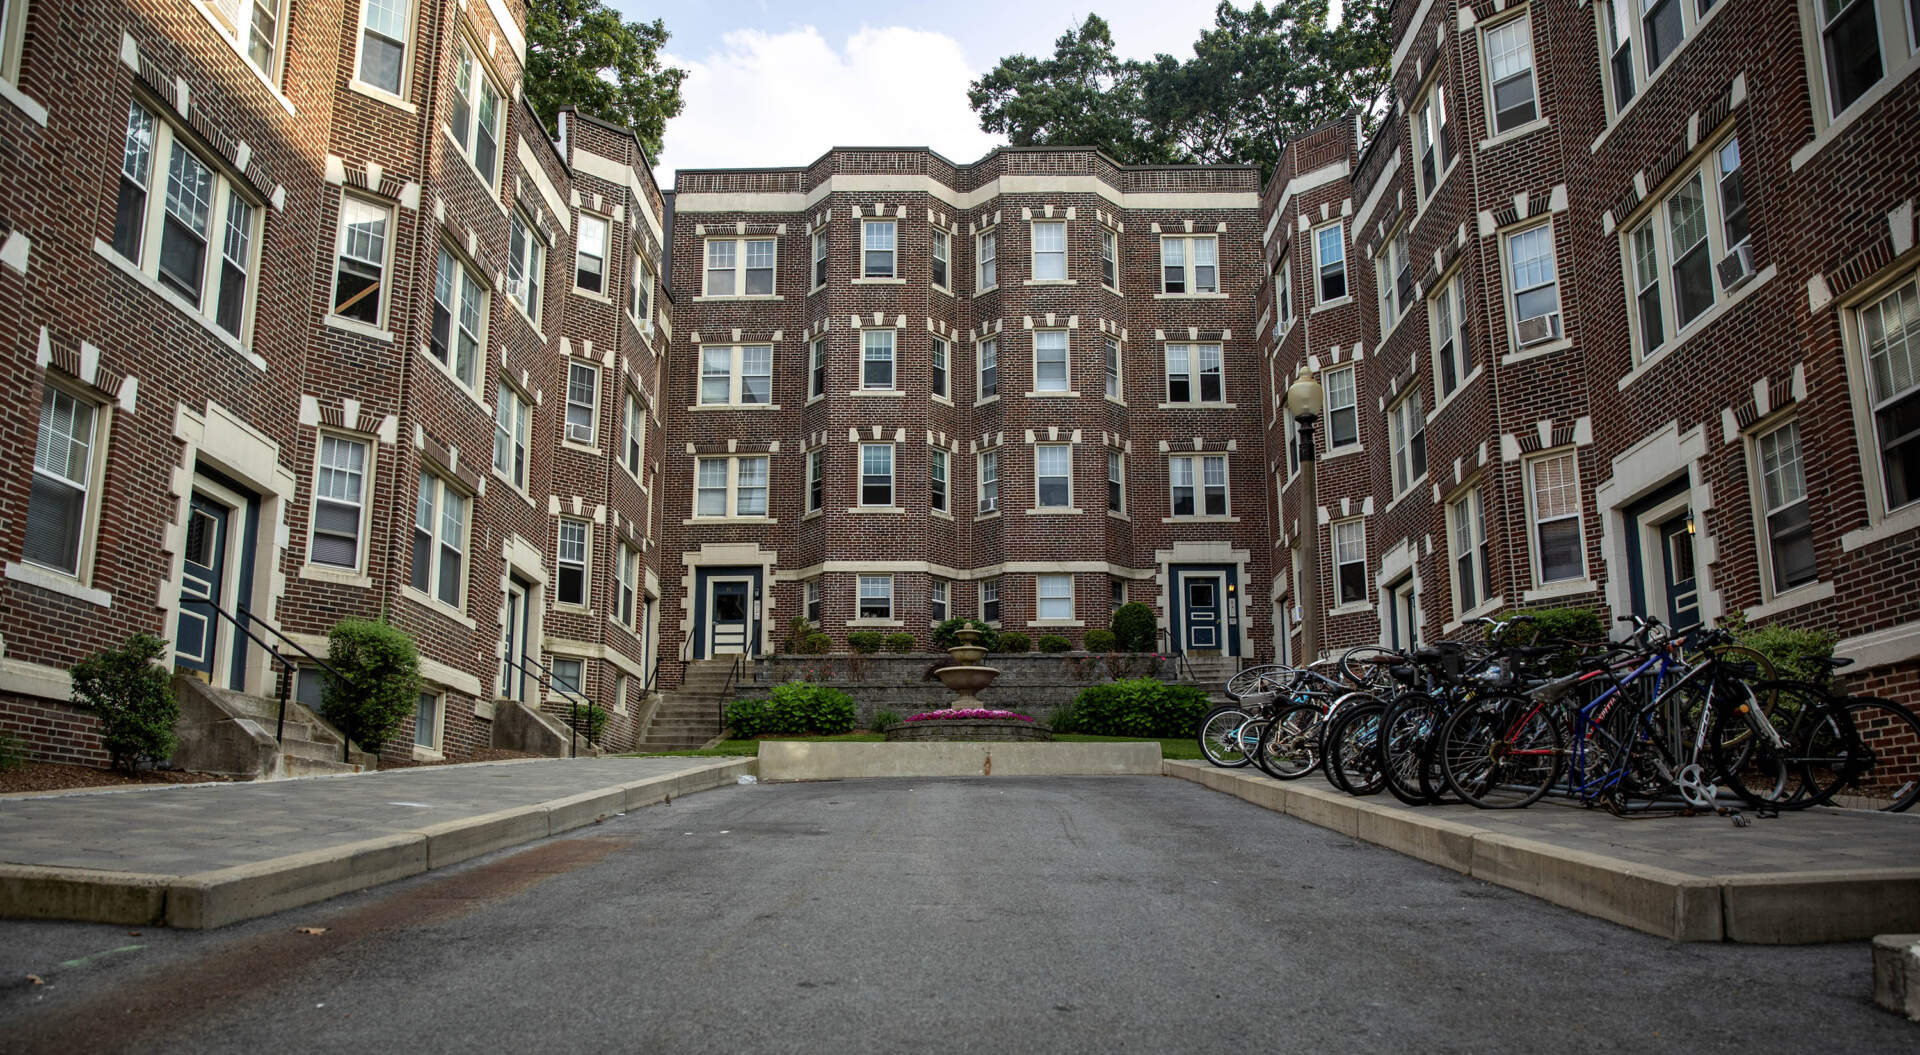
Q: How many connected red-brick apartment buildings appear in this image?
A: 3